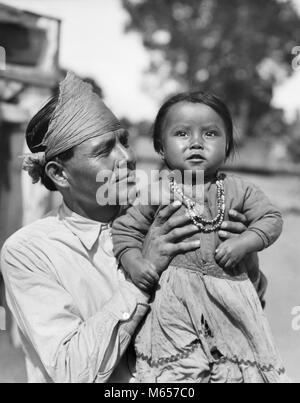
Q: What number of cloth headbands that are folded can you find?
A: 1